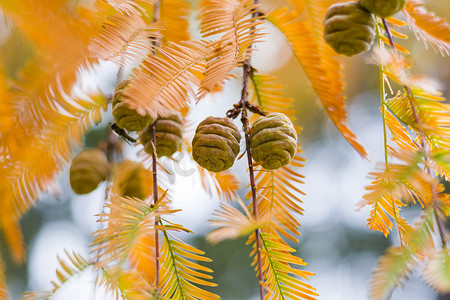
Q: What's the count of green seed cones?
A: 8